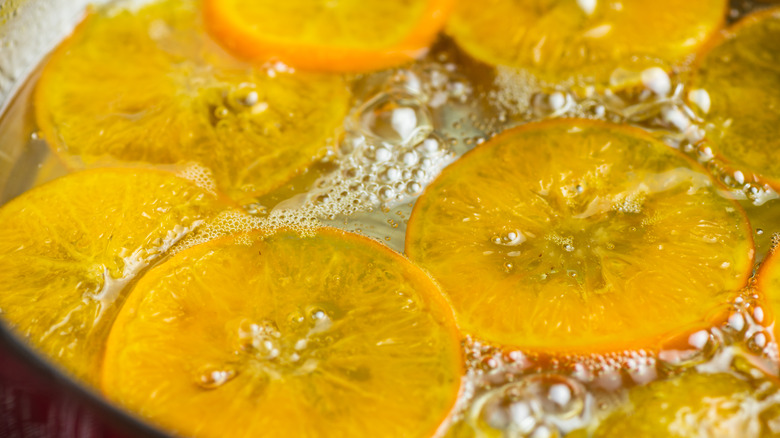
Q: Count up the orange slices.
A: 9